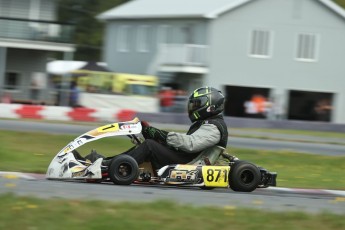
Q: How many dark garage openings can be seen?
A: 2